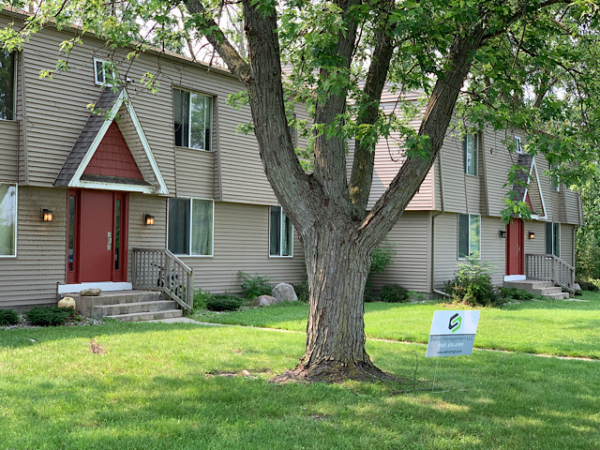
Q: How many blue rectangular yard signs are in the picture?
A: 1